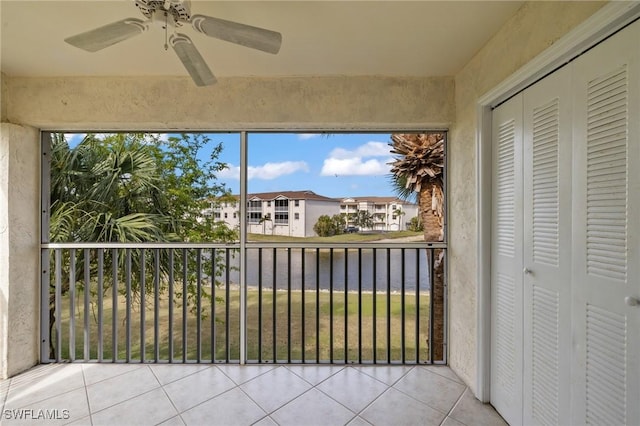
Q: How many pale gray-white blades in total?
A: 3